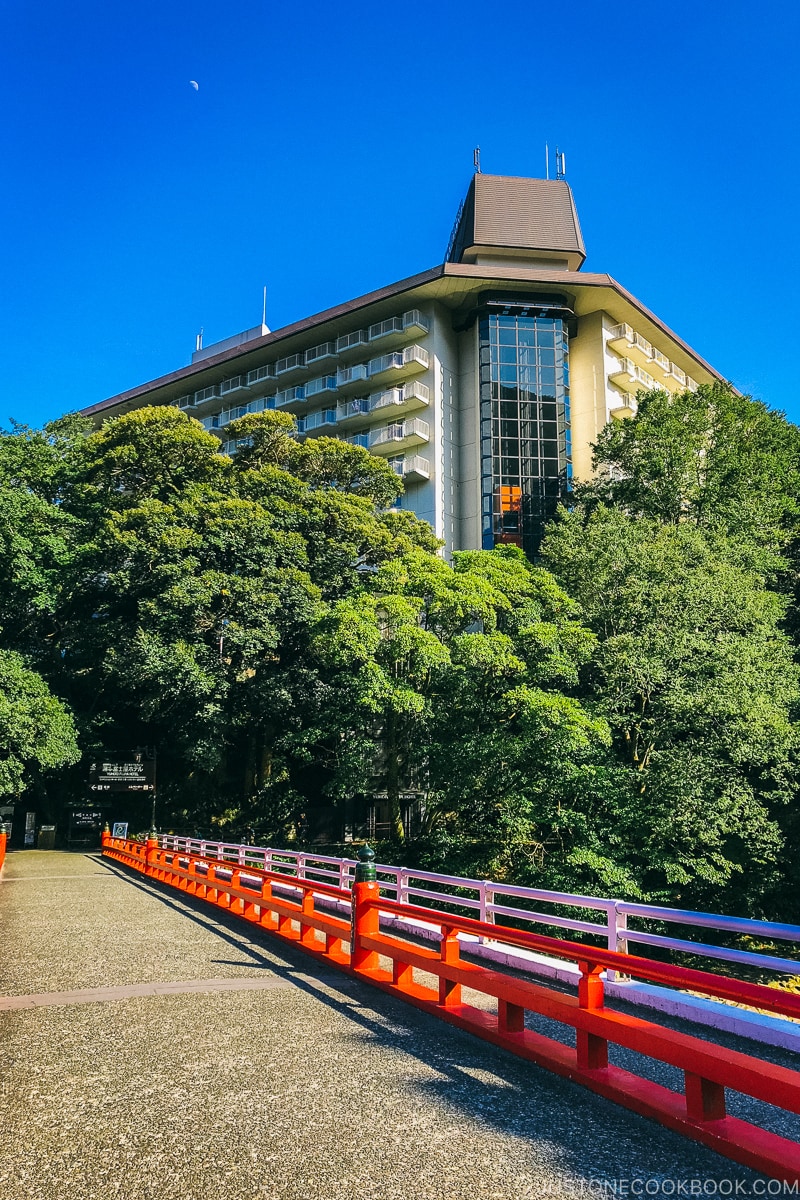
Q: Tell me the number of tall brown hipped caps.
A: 1